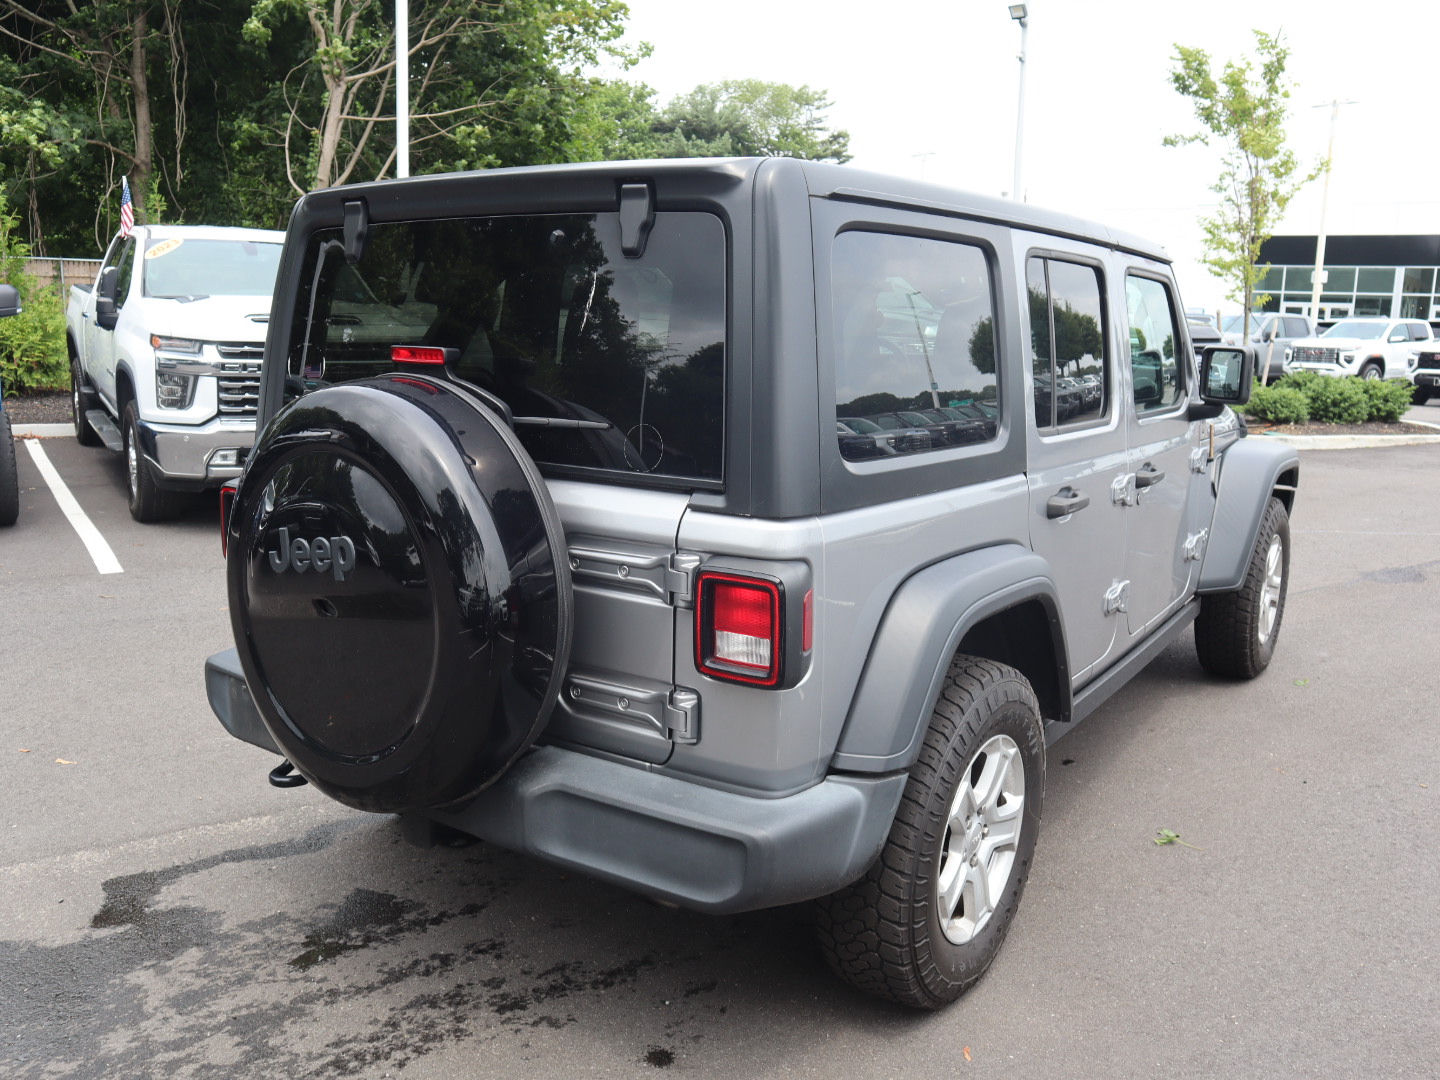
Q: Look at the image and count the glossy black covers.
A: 1